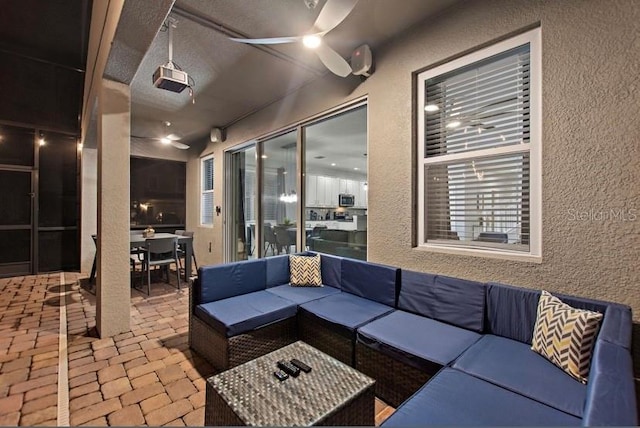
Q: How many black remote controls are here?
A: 3